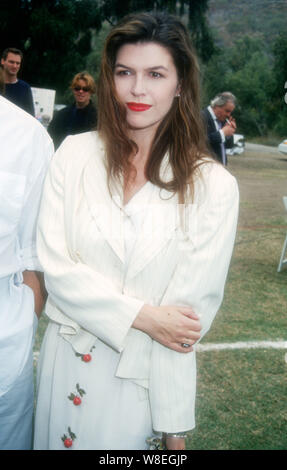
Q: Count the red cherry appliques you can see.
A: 3